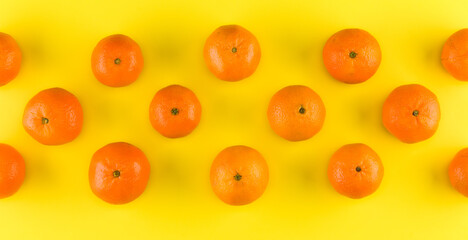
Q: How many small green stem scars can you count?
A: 10